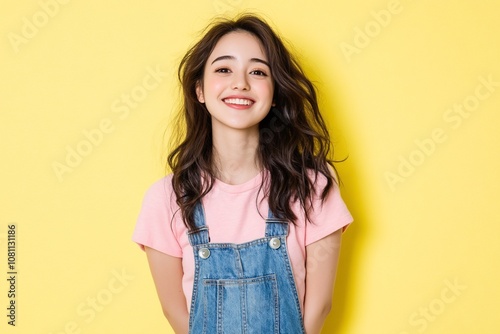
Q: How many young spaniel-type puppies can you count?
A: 0